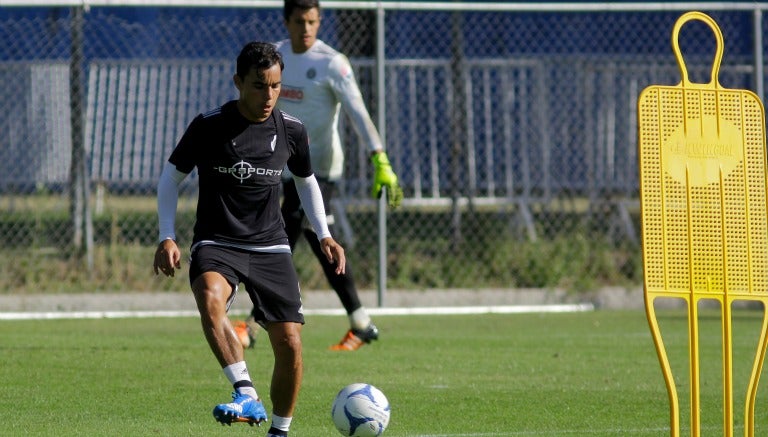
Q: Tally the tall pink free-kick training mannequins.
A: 0